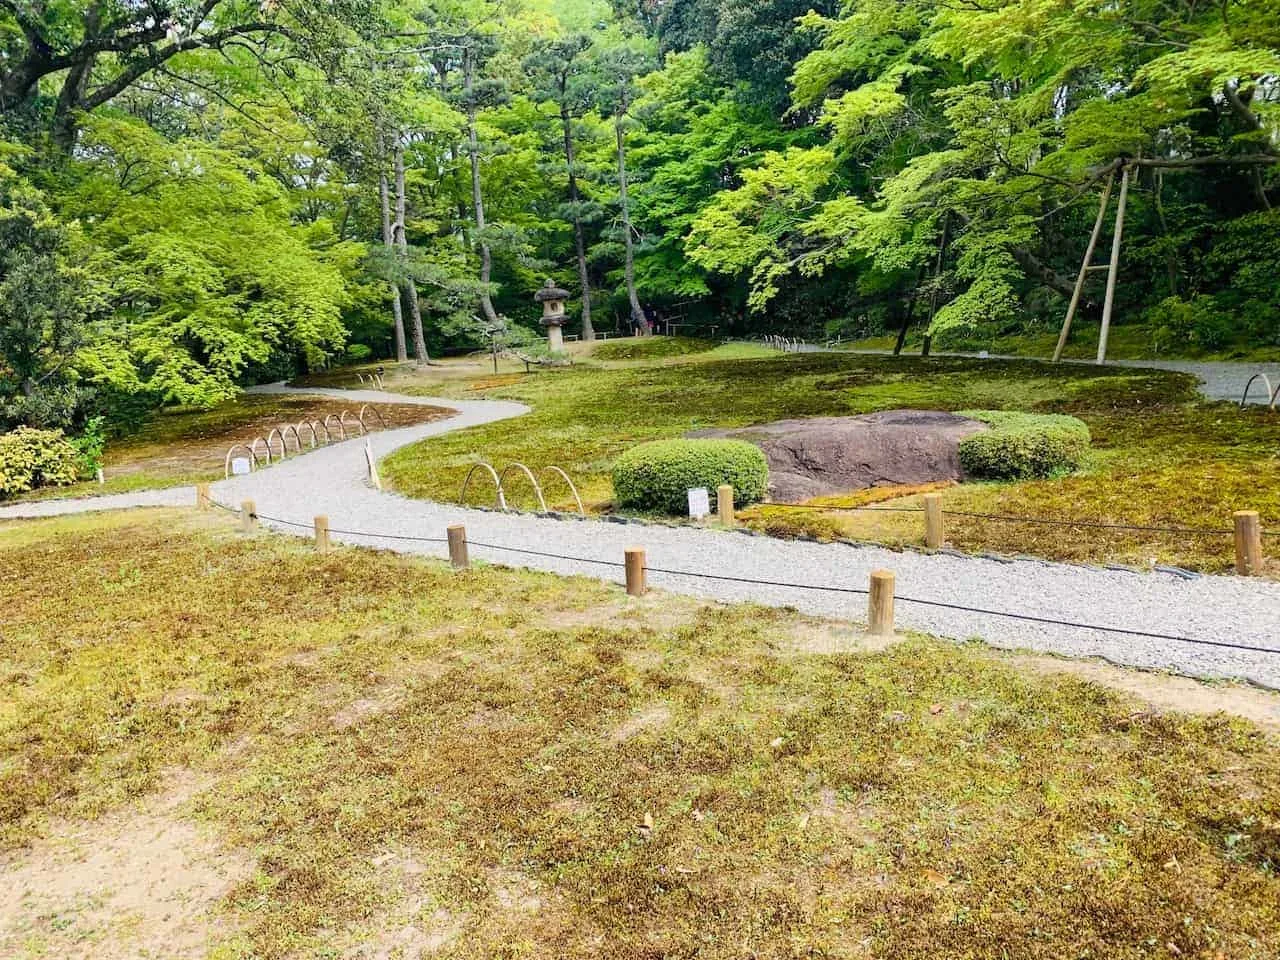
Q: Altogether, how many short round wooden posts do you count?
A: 9